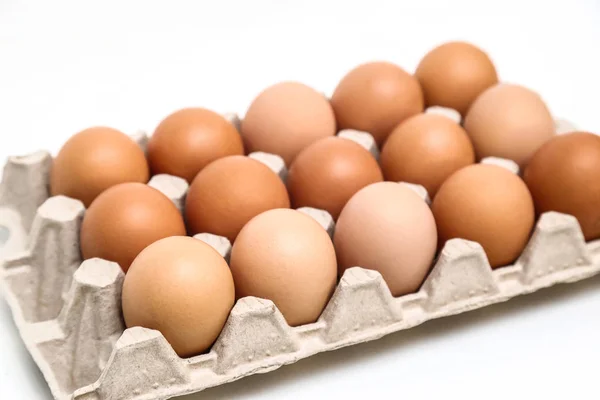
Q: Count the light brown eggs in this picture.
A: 5